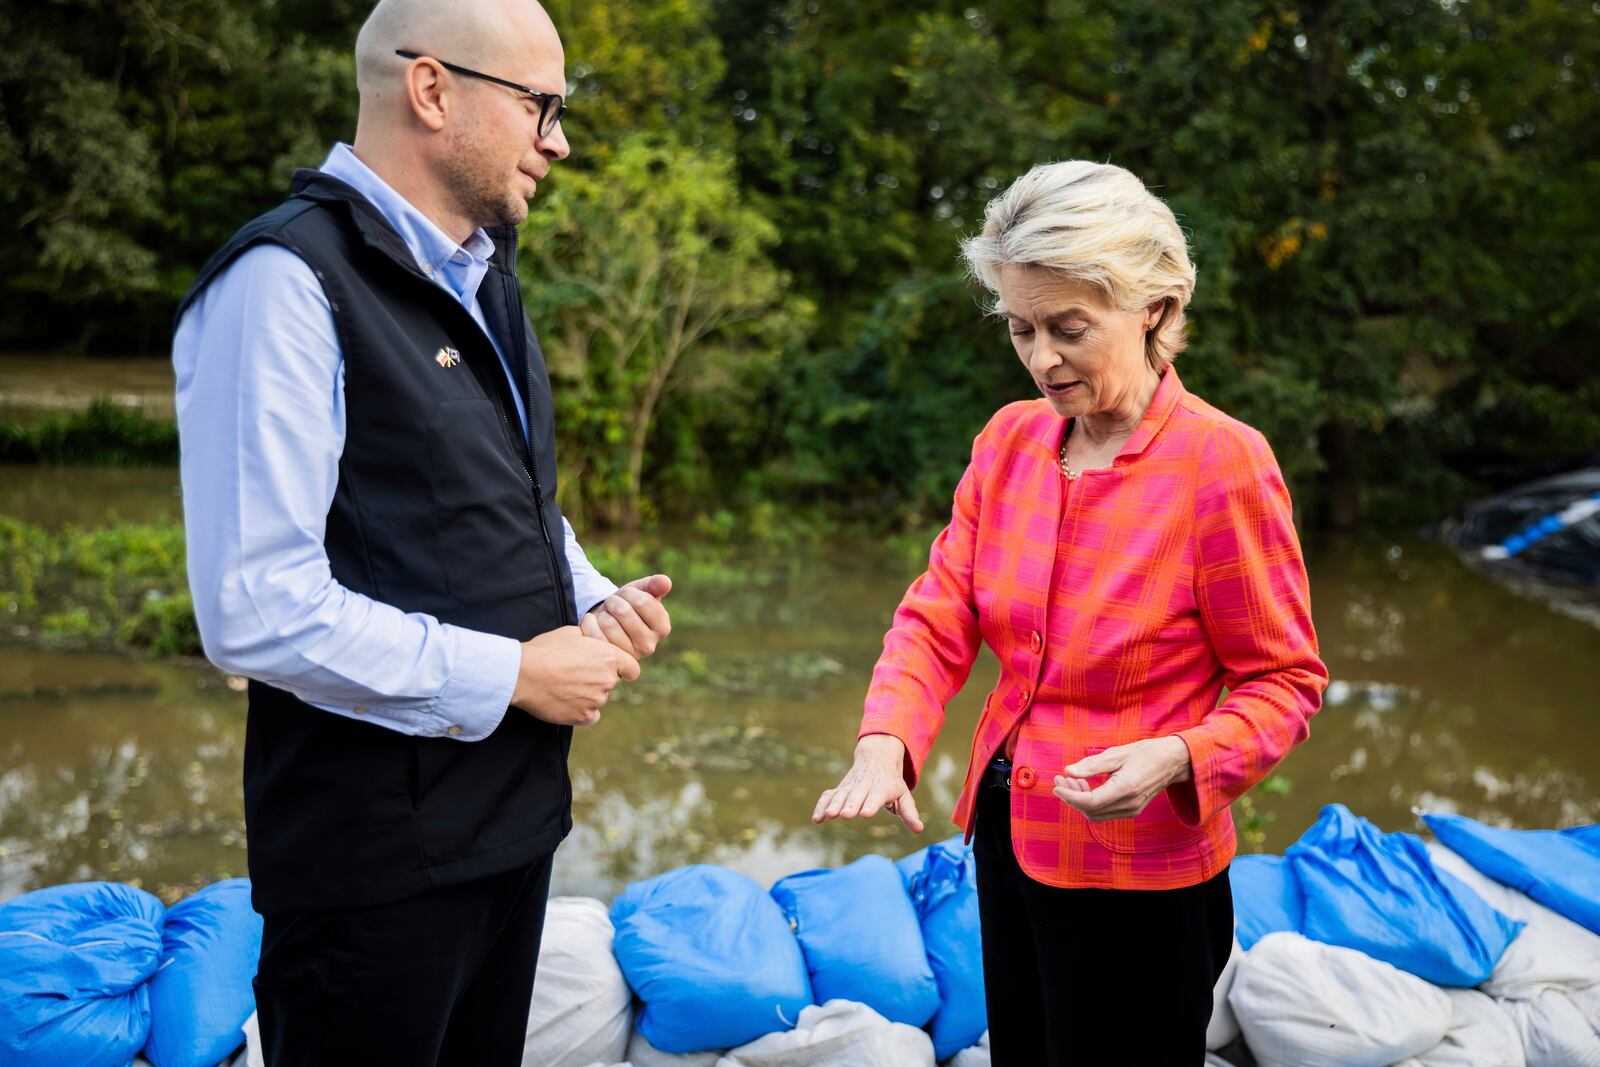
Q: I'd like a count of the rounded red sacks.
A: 0